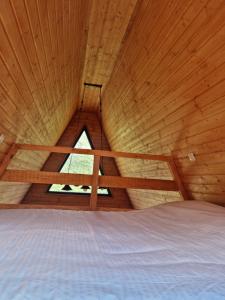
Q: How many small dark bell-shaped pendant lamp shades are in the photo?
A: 3